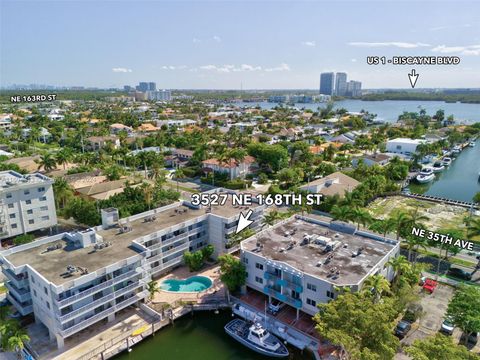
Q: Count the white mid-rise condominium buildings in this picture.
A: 3